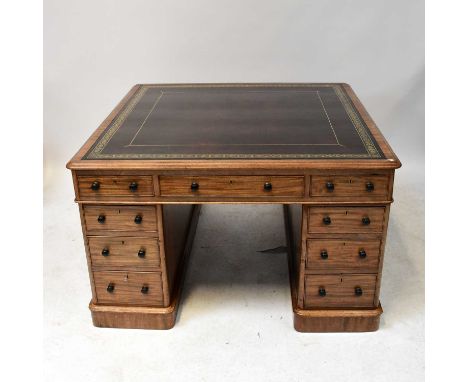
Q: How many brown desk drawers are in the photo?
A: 9